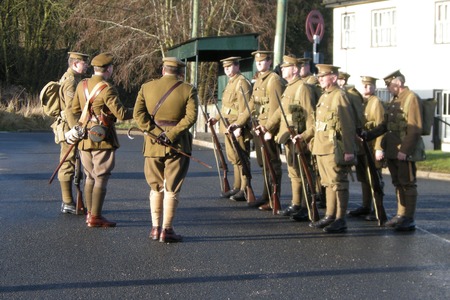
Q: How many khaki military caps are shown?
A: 11